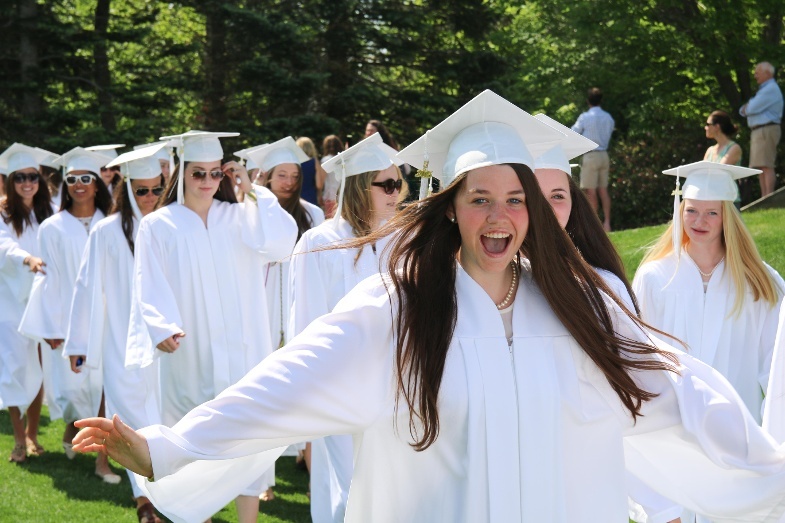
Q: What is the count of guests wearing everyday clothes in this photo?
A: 6